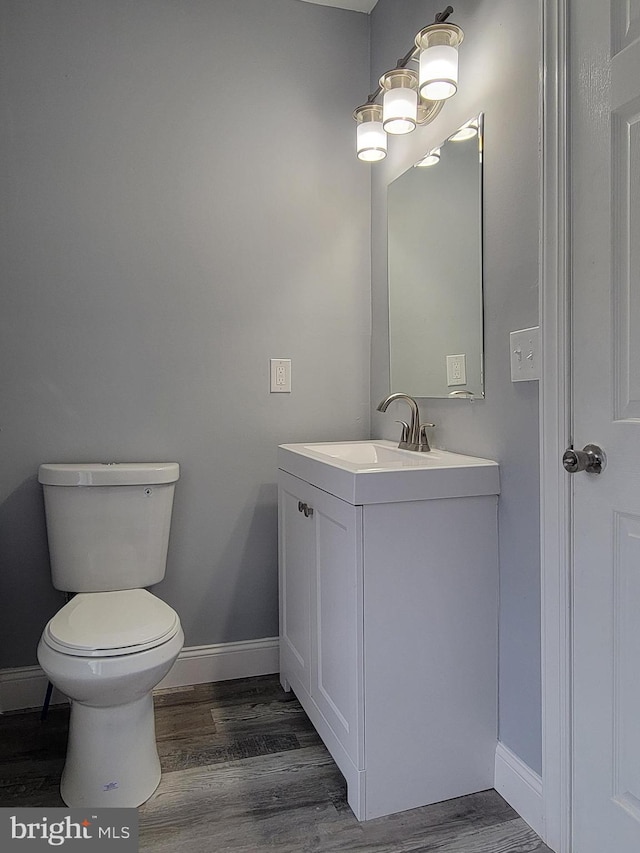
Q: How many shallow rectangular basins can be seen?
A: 1